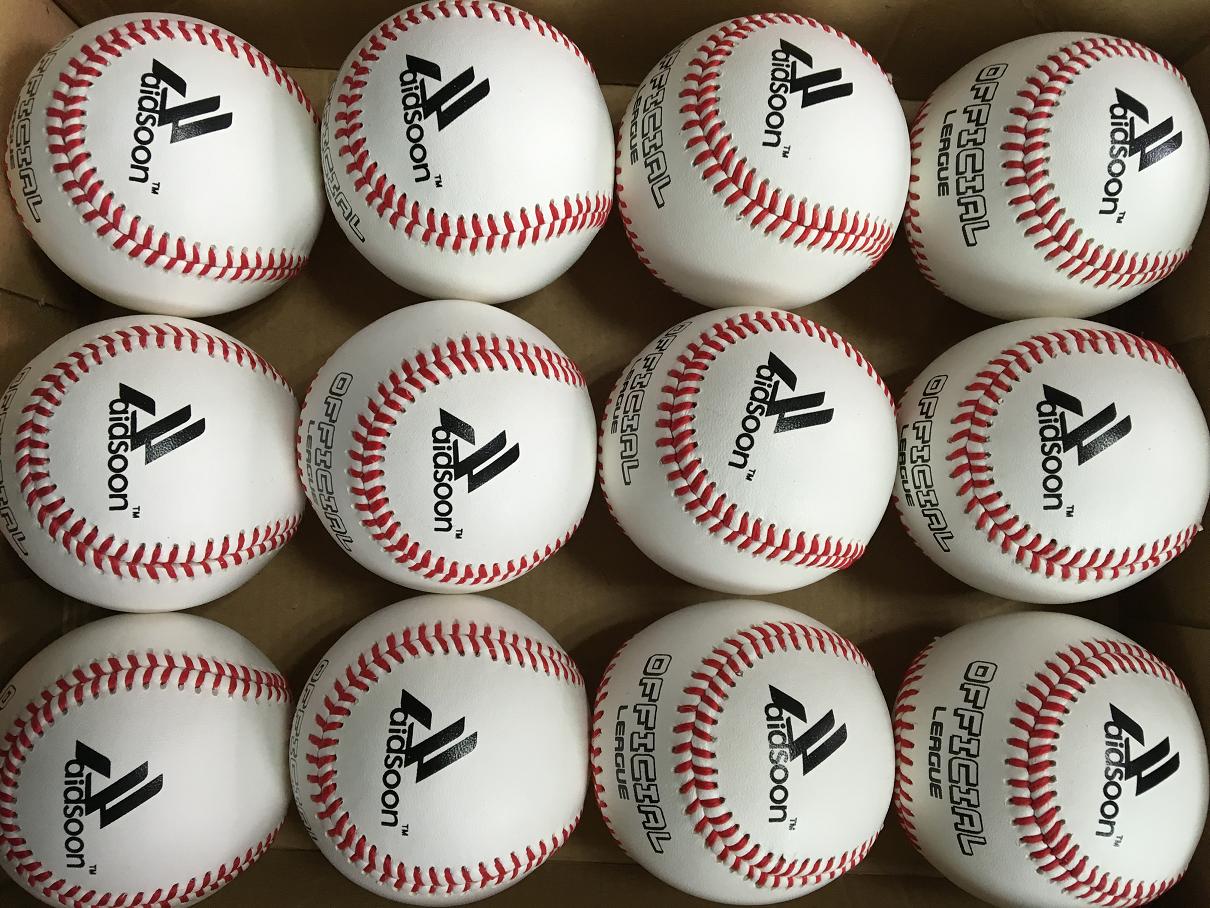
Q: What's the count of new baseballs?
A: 12